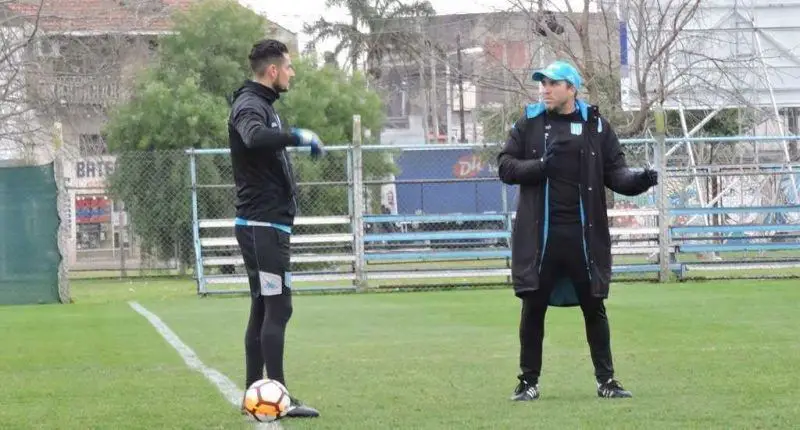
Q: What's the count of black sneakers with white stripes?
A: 2